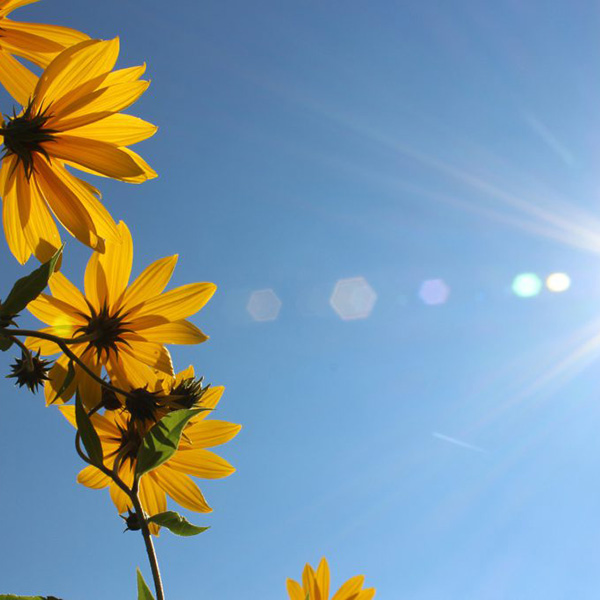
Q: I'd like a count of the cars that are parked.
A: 0